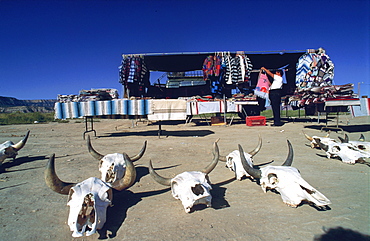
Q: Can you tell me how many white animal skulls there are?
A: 9